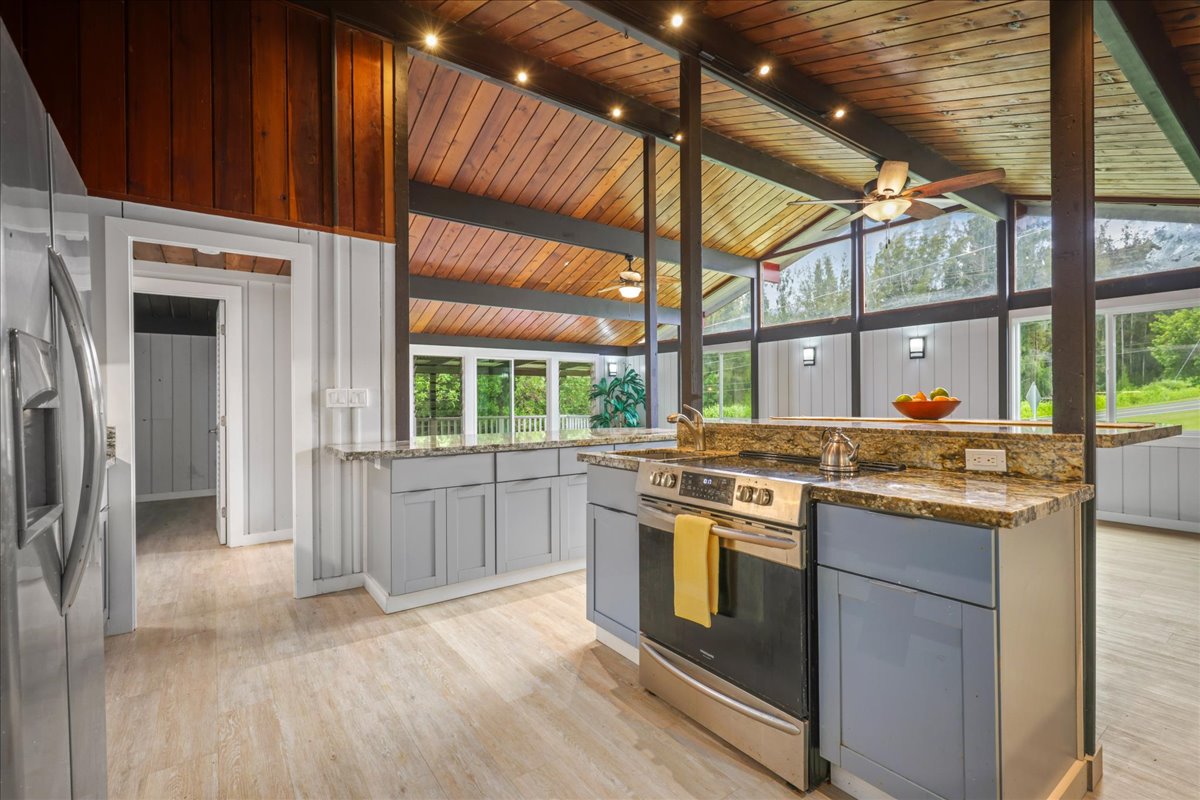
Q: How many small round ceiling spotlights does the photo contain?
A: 7